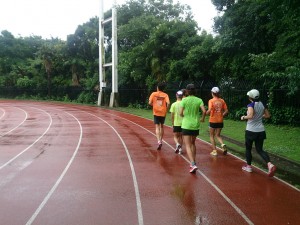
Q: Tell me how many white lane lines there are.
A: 7